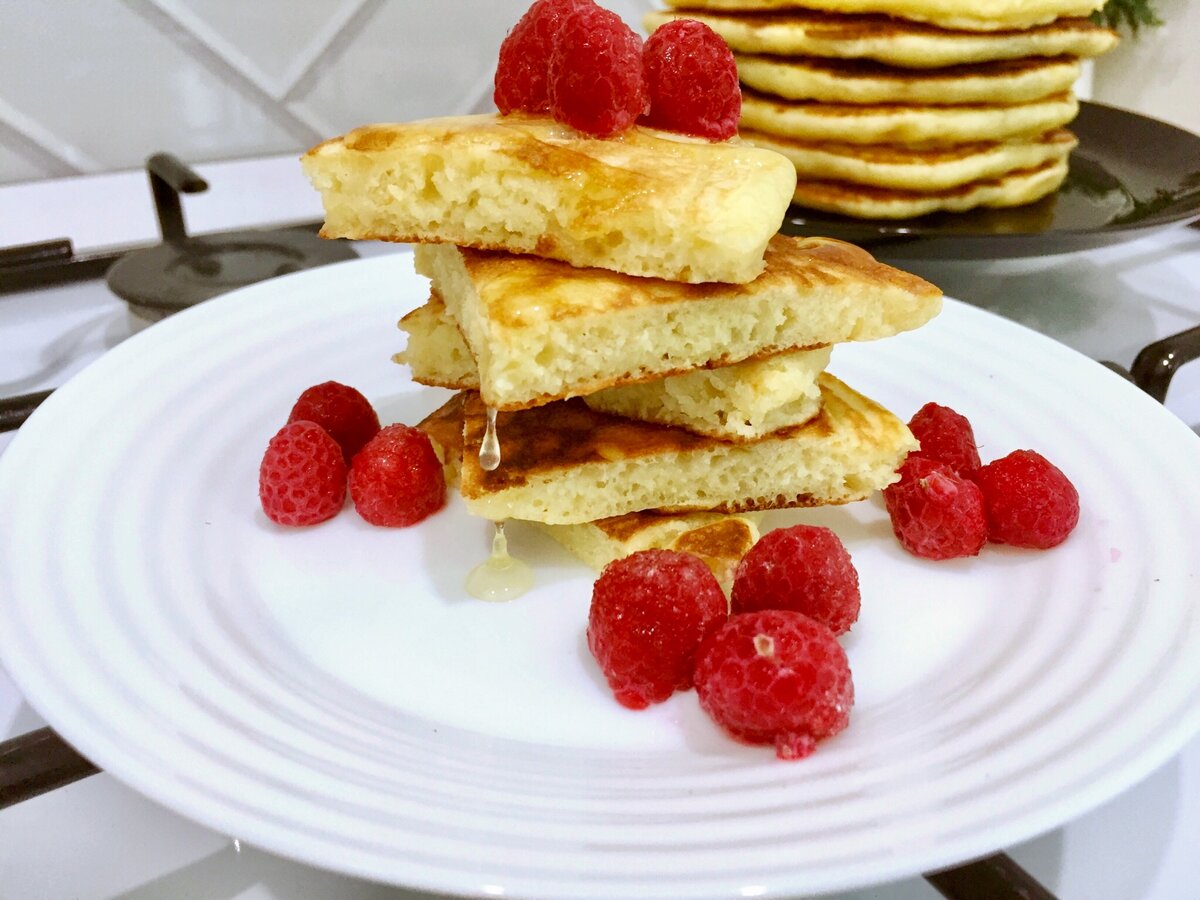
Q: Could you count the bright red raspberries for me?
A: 12